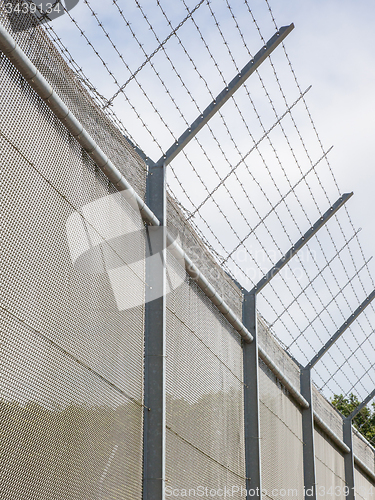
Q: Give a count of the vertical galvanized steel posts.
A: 4